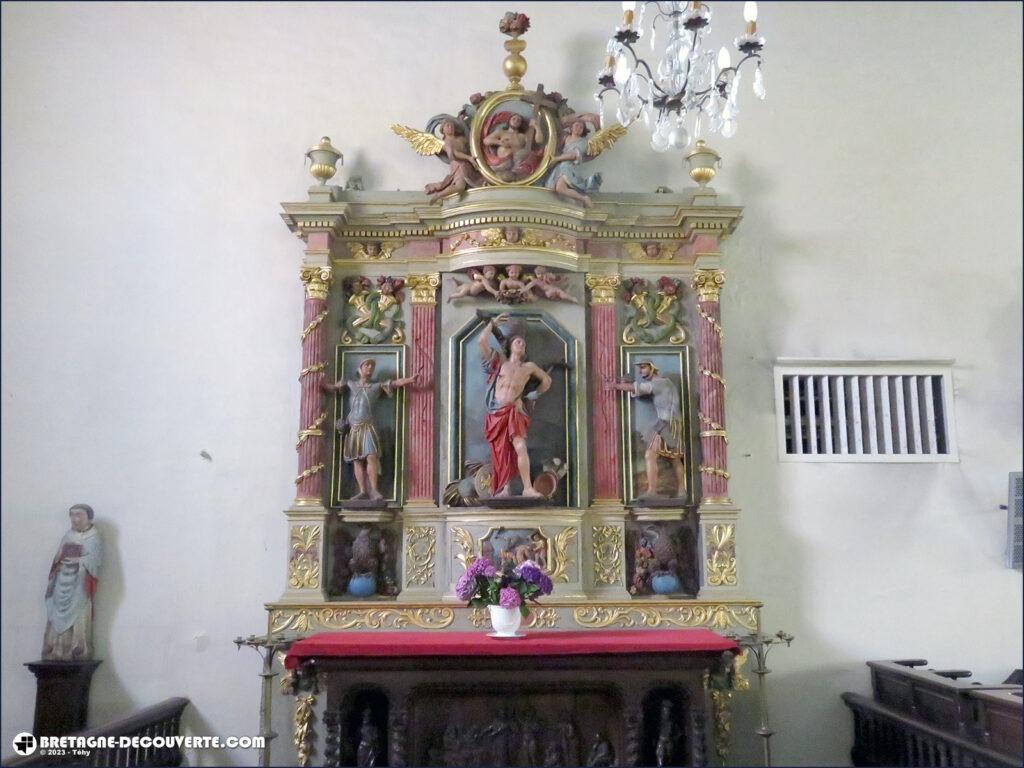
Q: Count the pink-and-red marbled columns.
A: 4